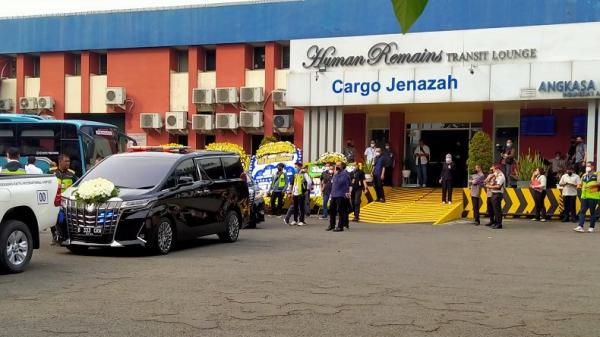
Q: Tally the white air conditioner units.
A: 14